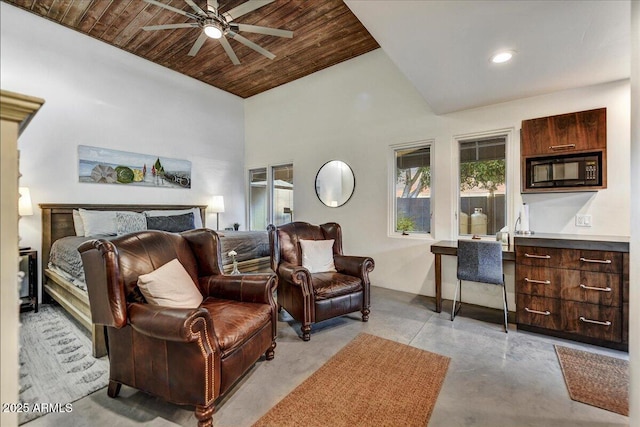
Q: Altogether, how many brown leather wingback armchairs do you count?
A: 2